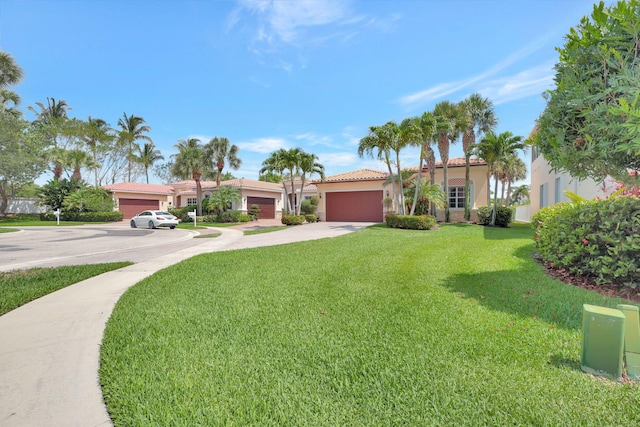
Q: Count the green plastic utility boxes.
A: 2